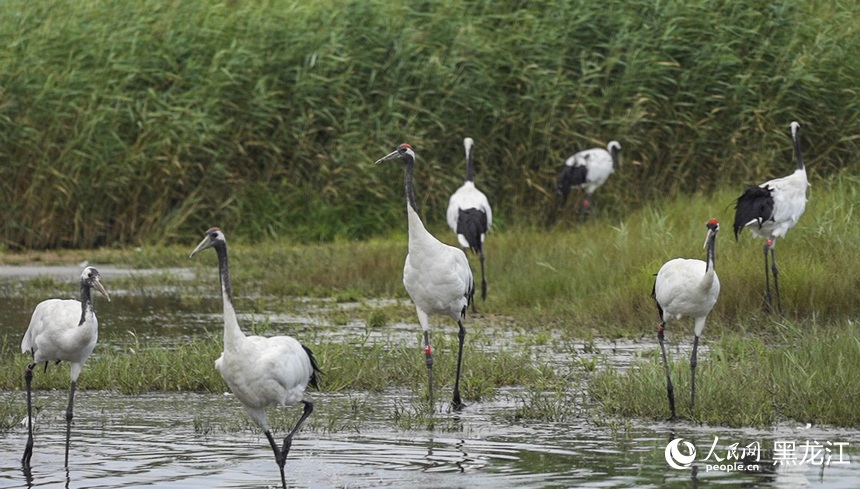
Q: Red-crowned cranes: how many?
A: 7